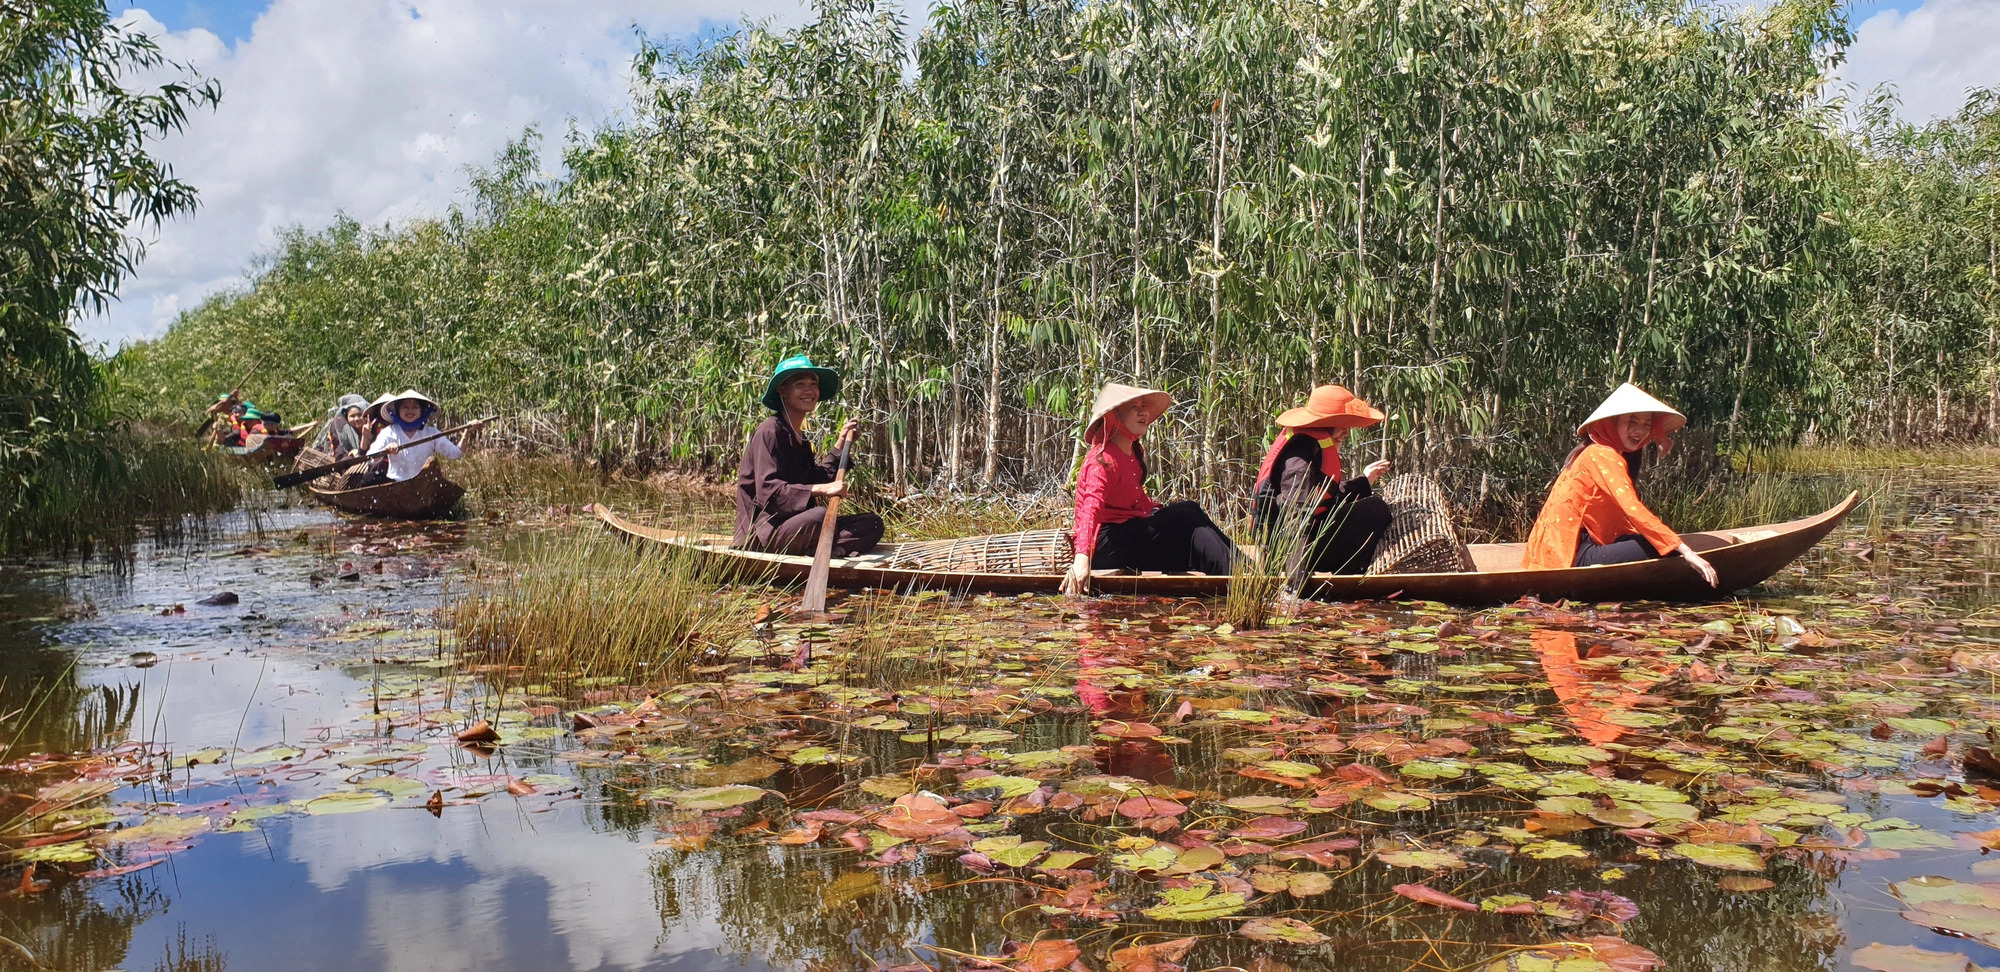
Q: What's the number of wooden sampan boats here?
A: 3